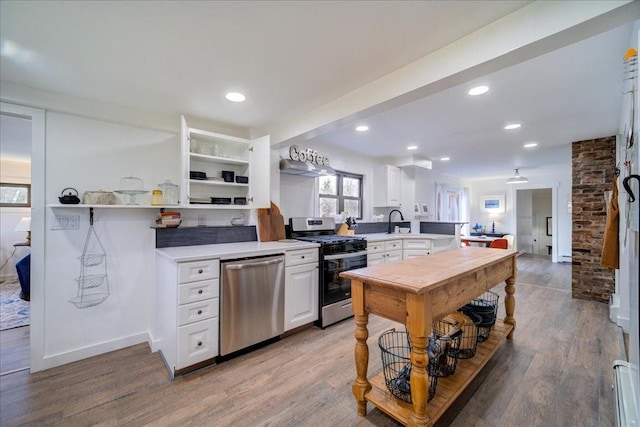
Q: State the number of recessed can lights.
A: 7